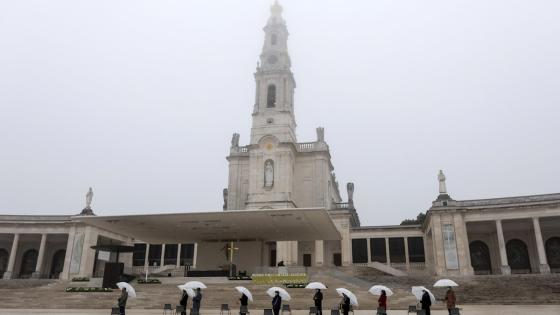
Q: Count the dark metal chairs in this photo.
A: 14